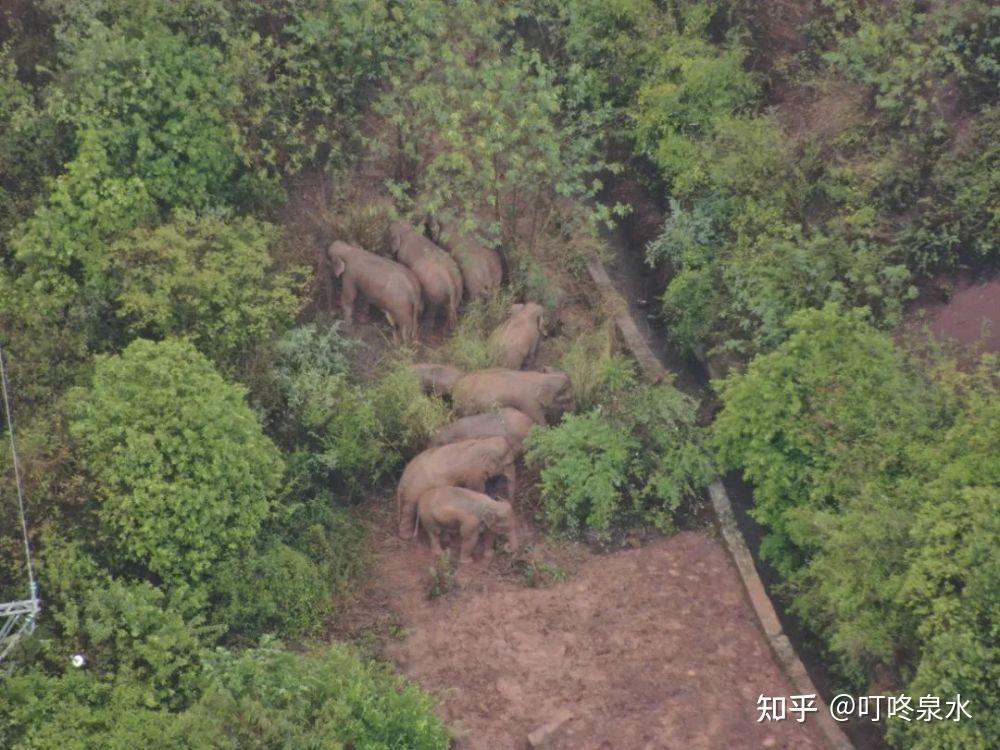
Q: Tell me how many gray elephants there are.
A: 9